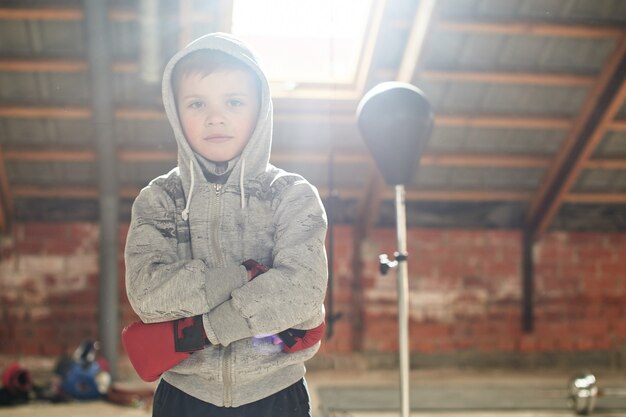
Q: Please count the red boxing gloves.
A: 2